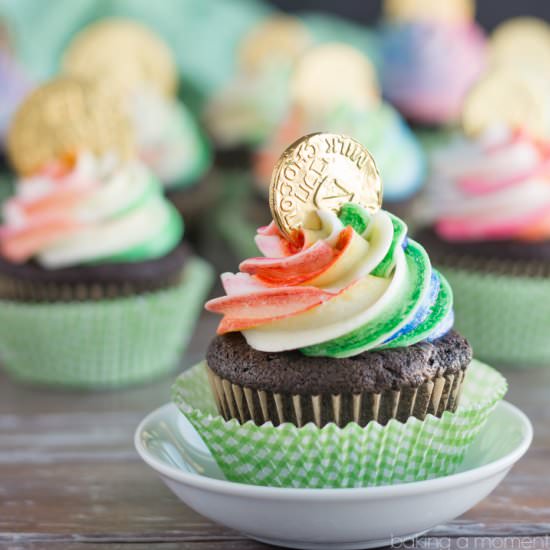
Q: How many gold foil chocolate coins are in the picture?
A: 8